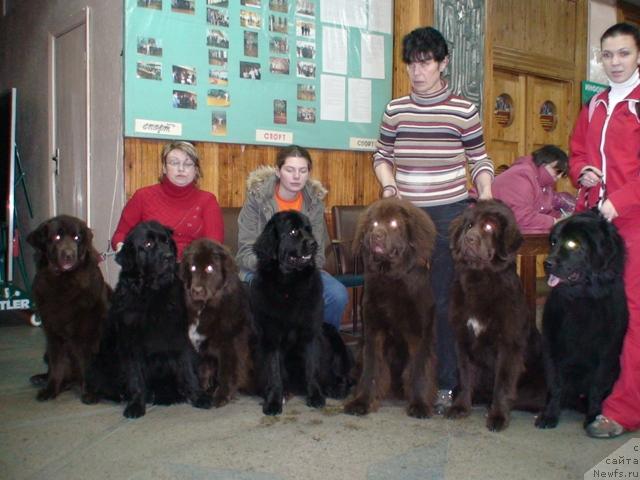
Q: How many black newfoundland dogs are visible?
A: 3